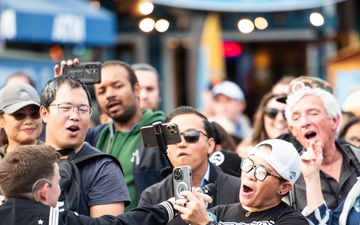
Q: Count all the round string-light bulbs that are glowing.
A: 6